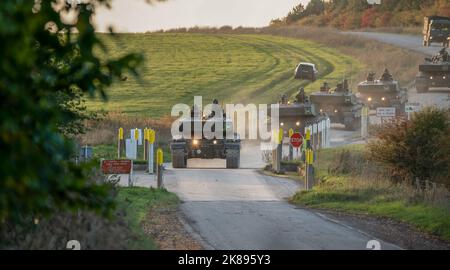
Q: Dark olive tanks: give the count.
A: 5